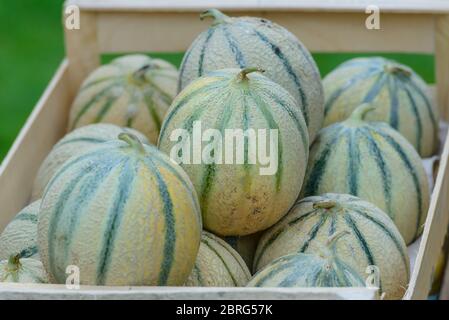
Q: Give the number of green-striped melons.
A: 12